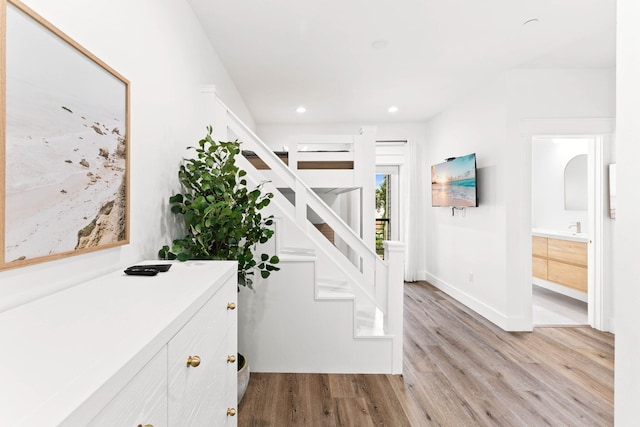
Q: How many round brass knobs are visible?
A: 5